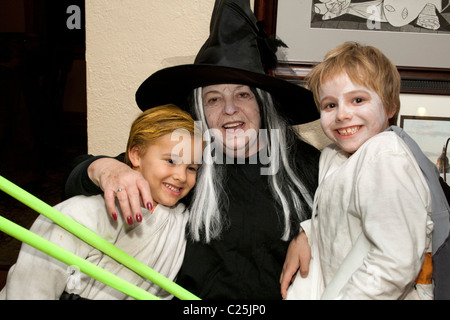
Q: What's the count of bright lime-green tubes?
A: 2